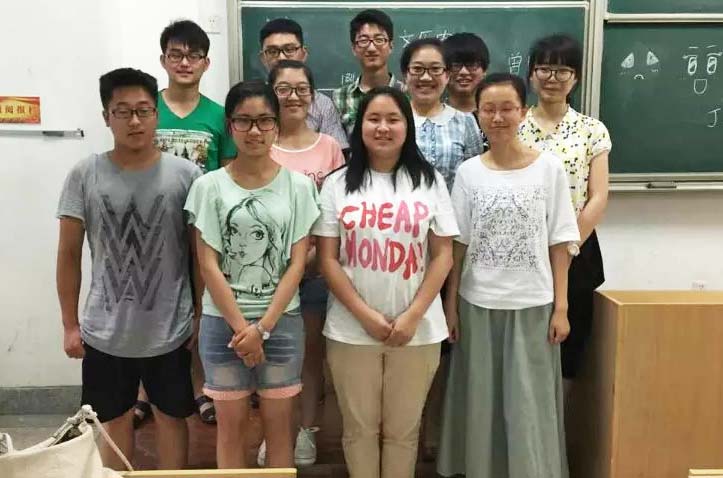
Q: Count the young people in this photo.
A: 11